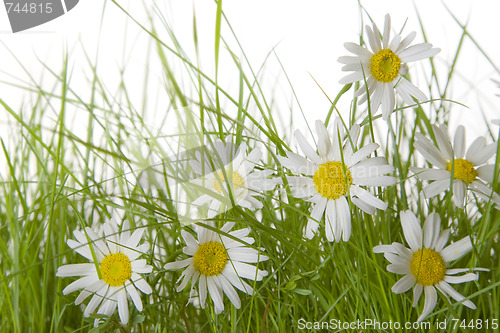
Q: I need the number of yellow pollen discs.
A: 7